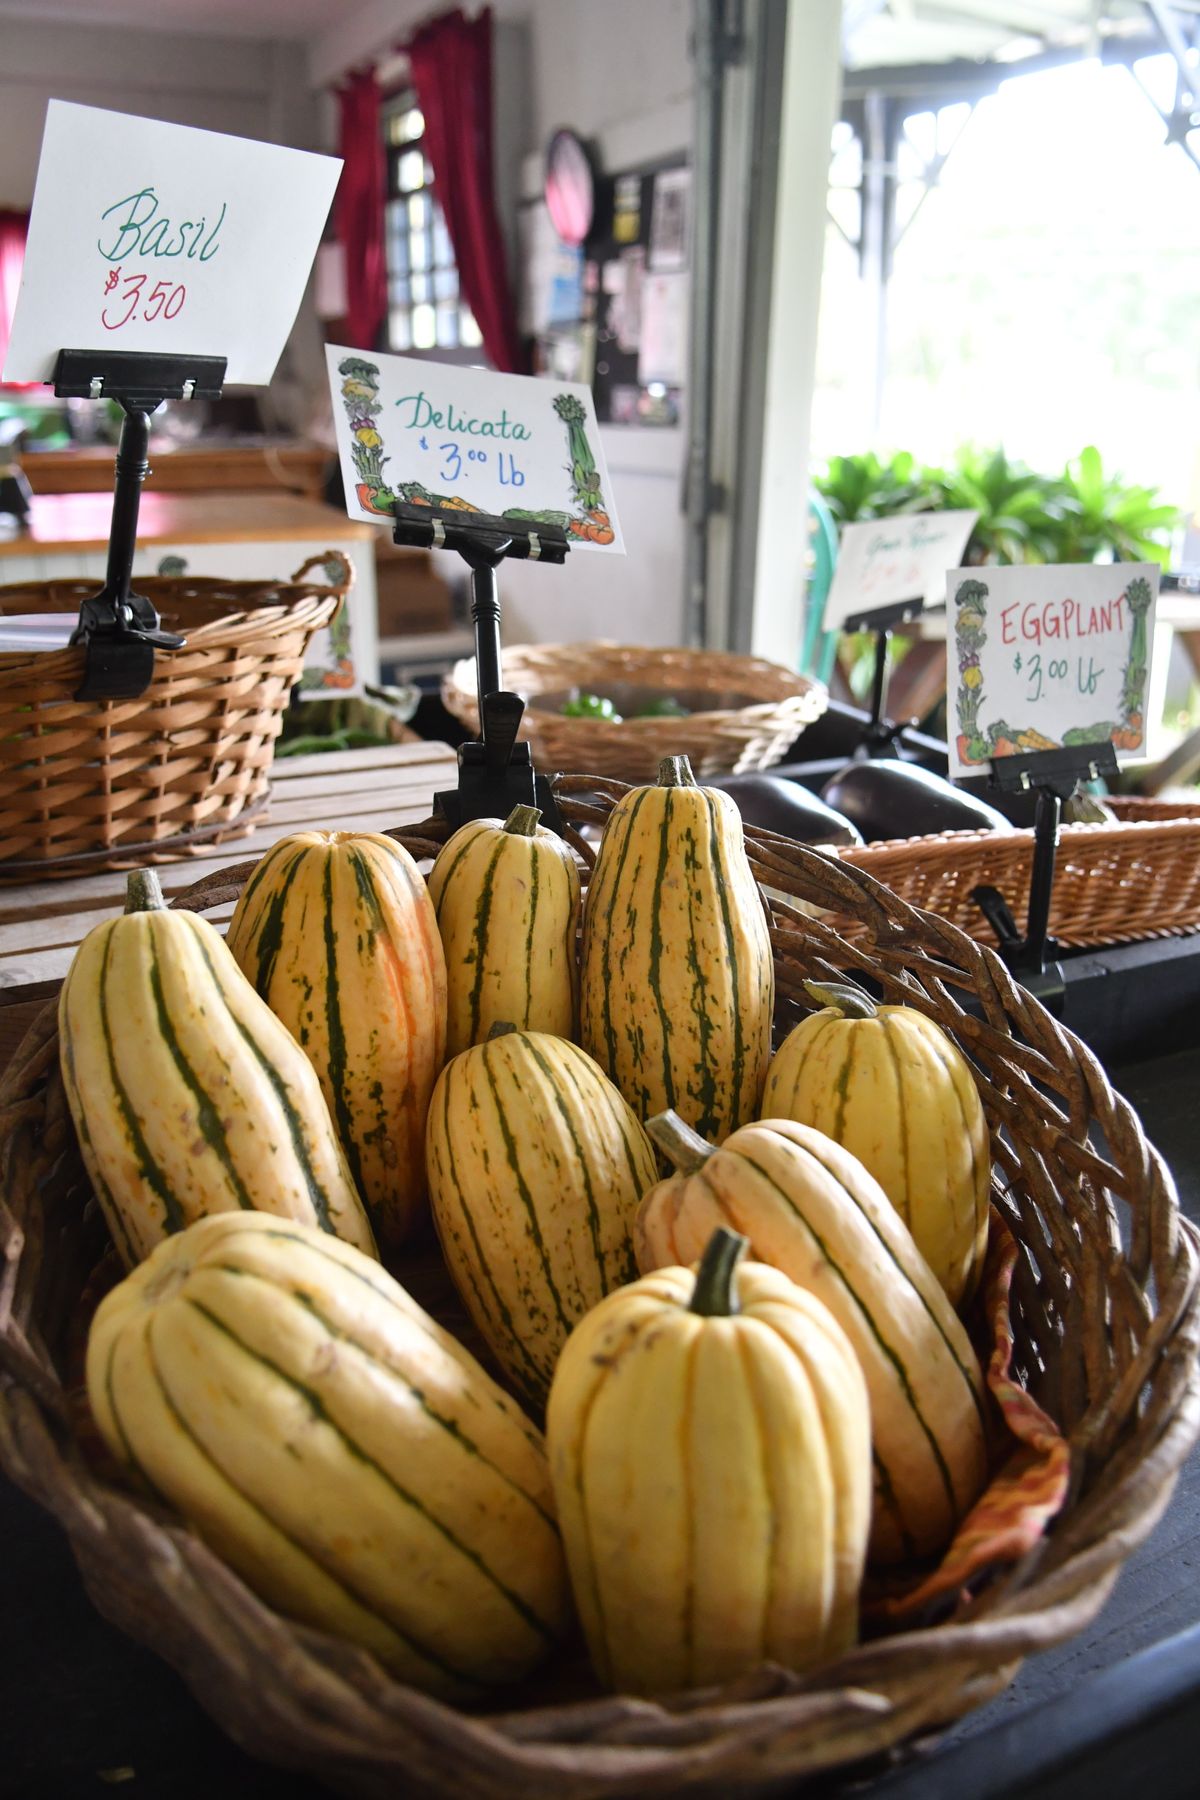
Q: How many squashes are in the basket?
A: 9